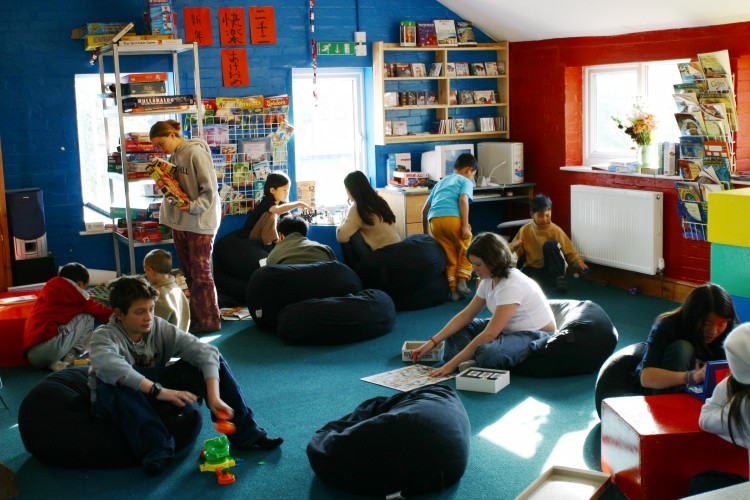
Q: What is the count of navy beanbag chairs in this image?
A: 8